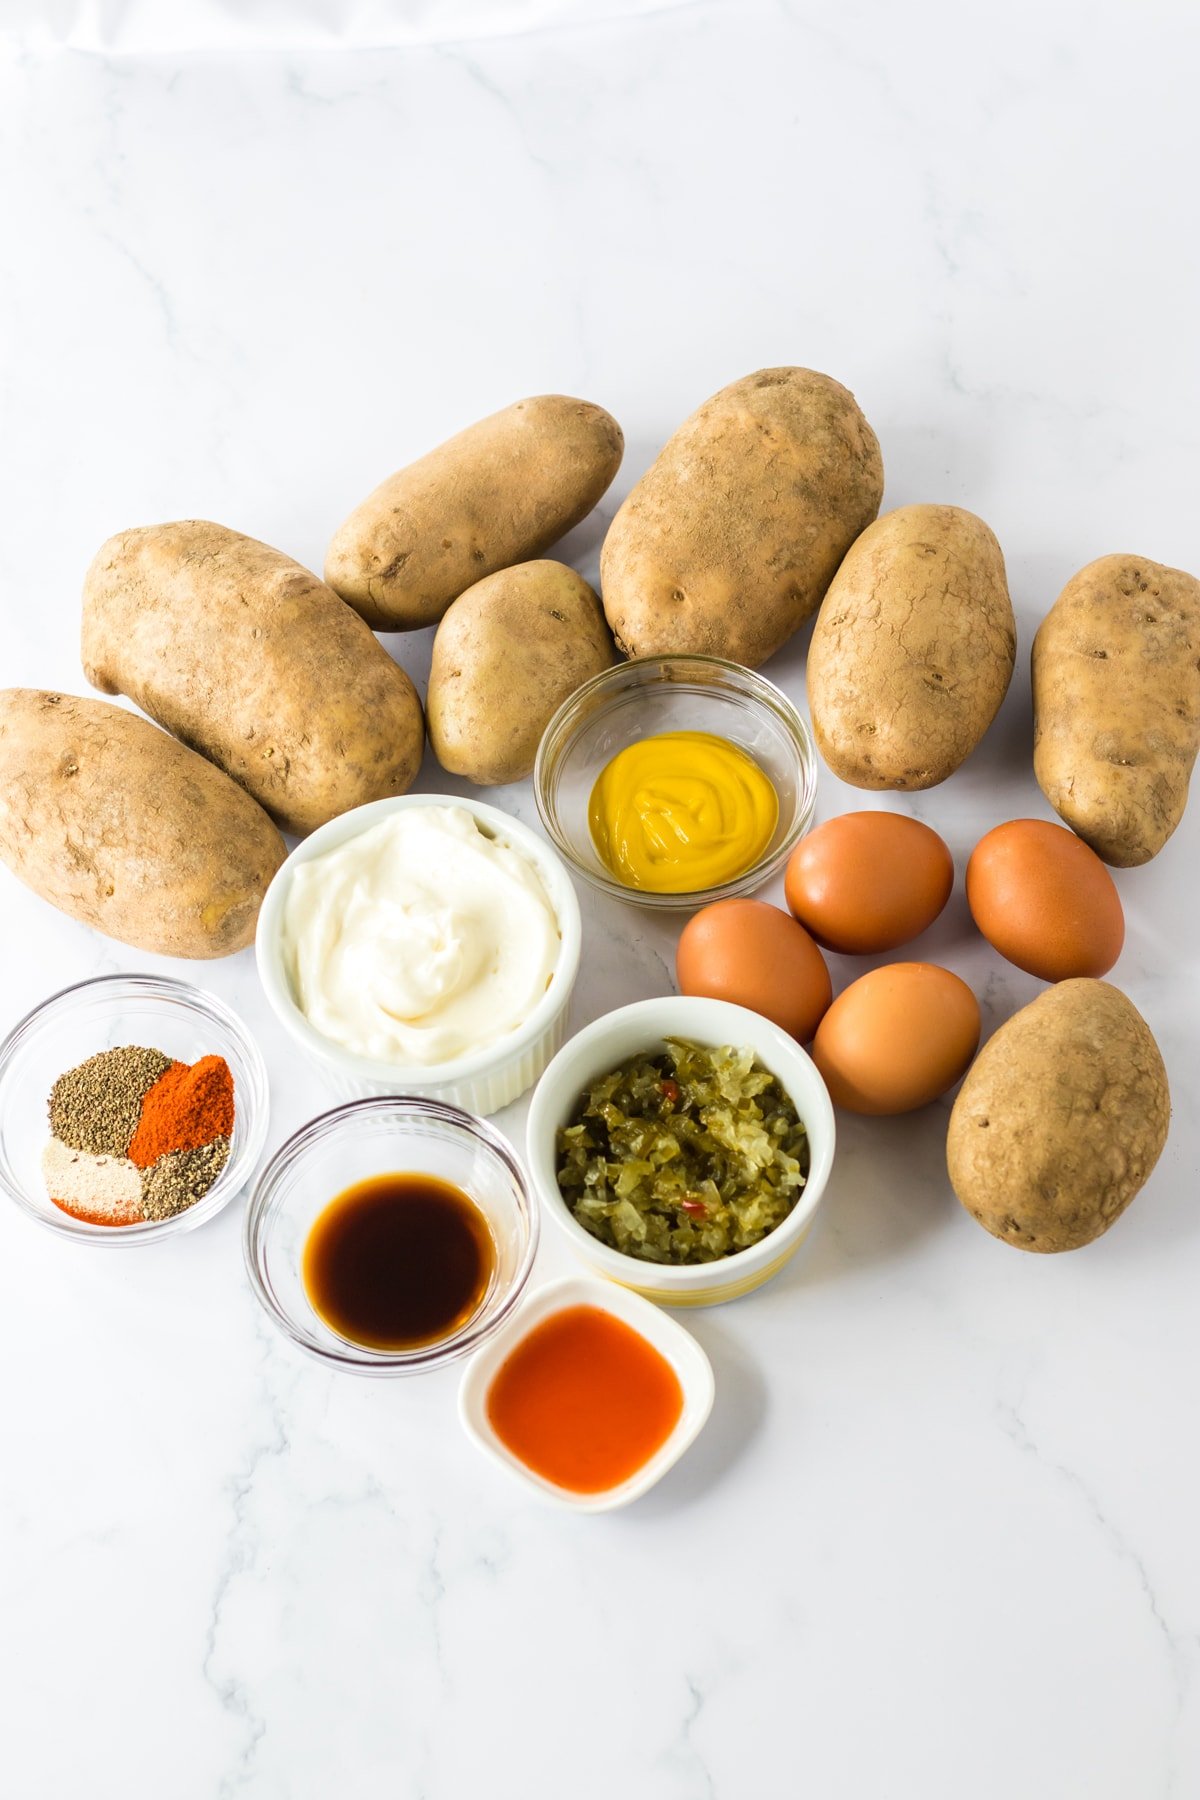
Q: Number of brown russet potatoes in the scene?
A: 8